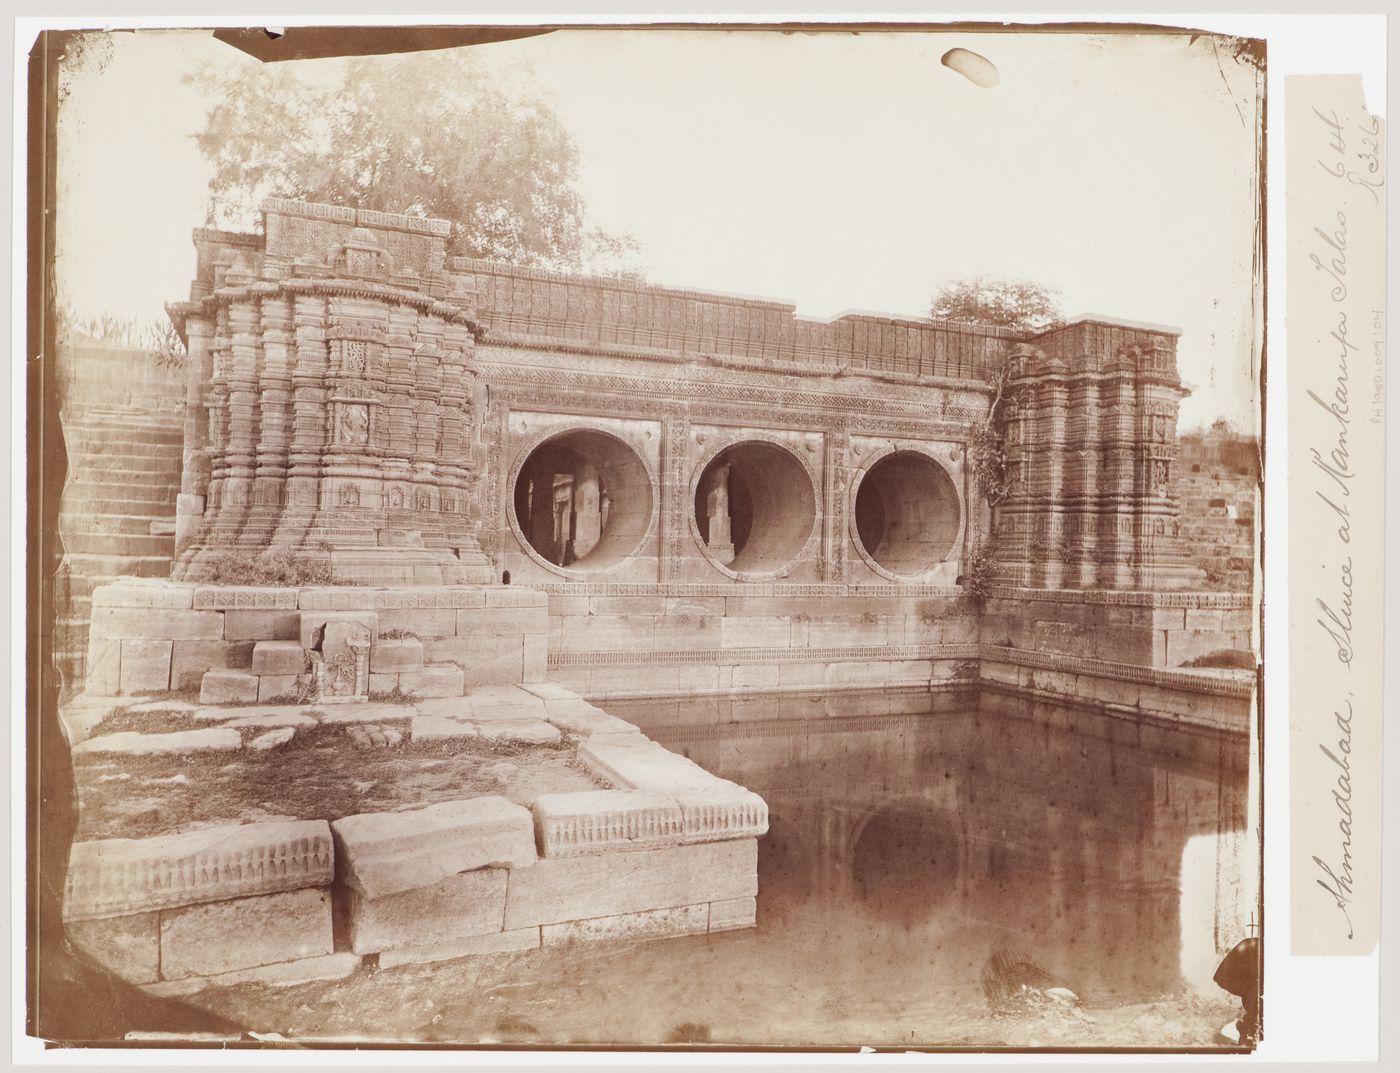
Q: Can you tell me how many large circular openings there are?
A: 3